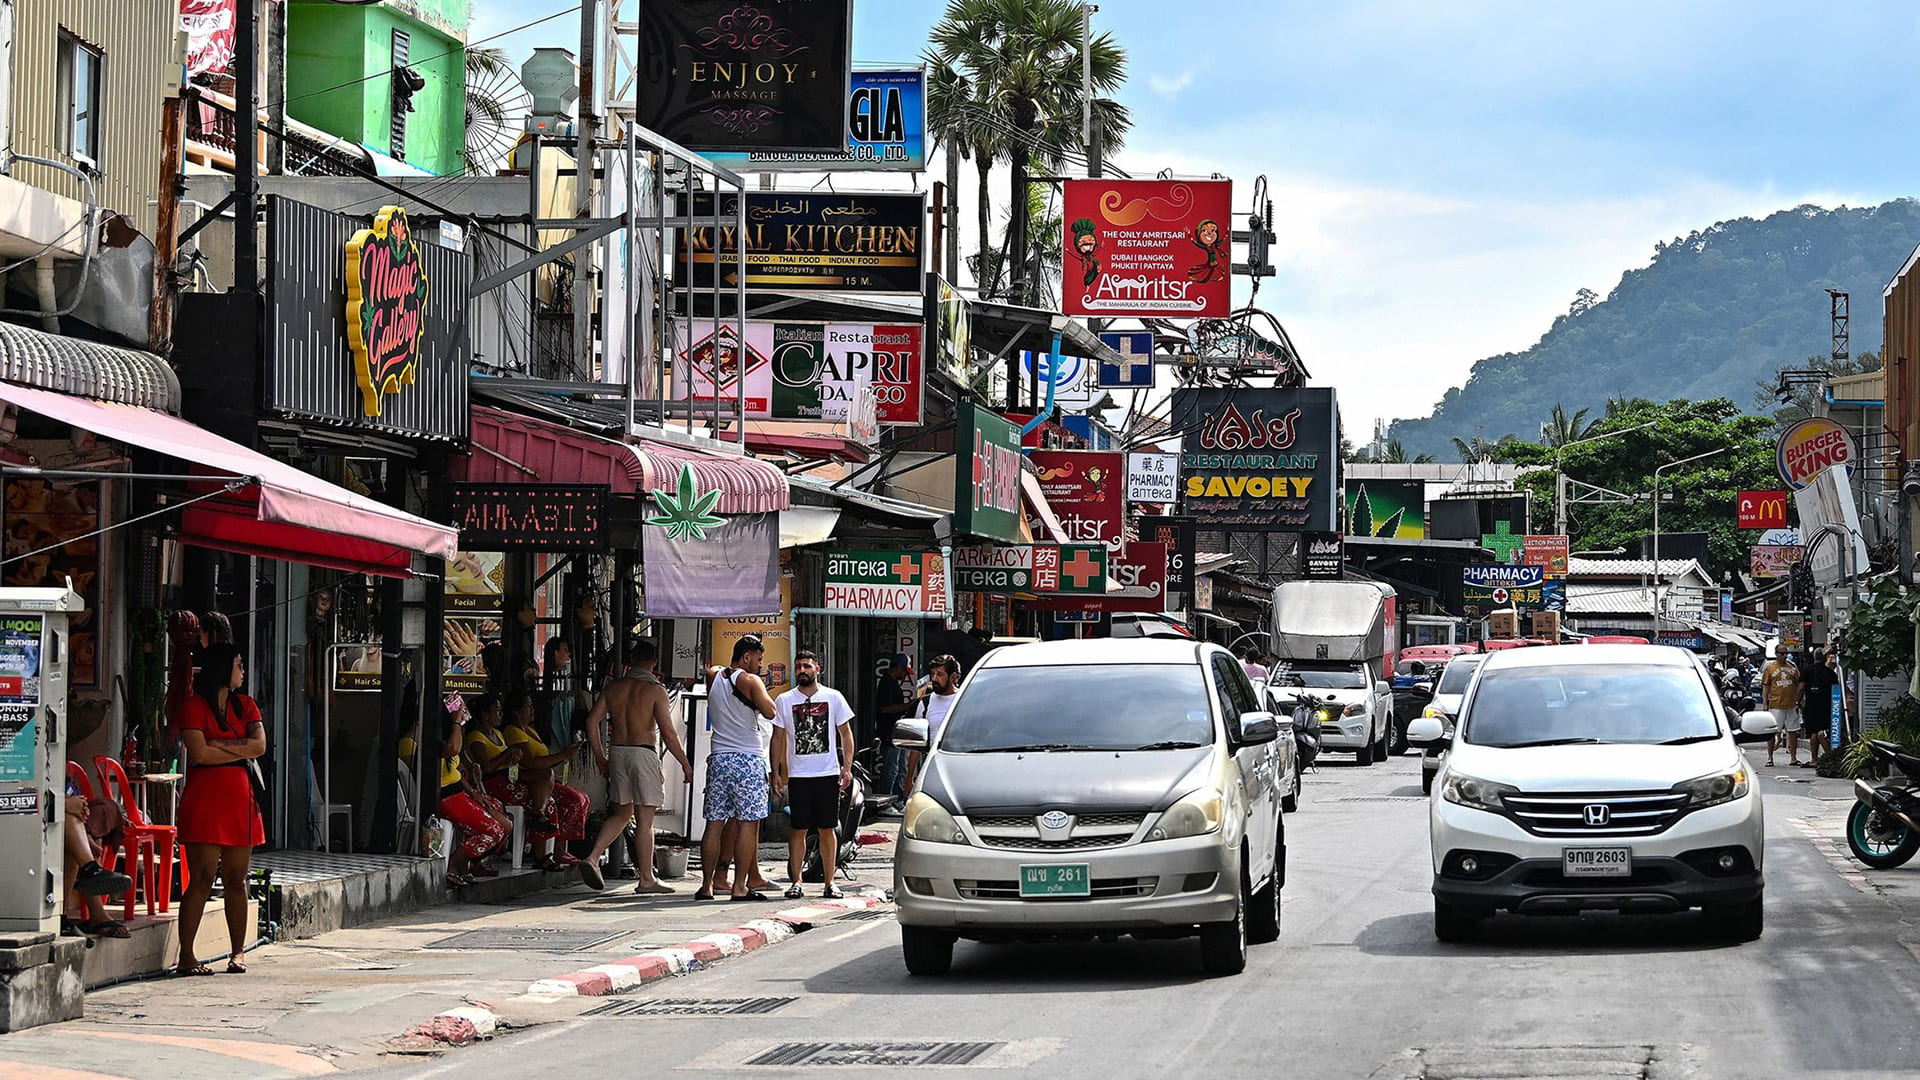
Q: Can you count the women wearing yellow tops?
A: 4